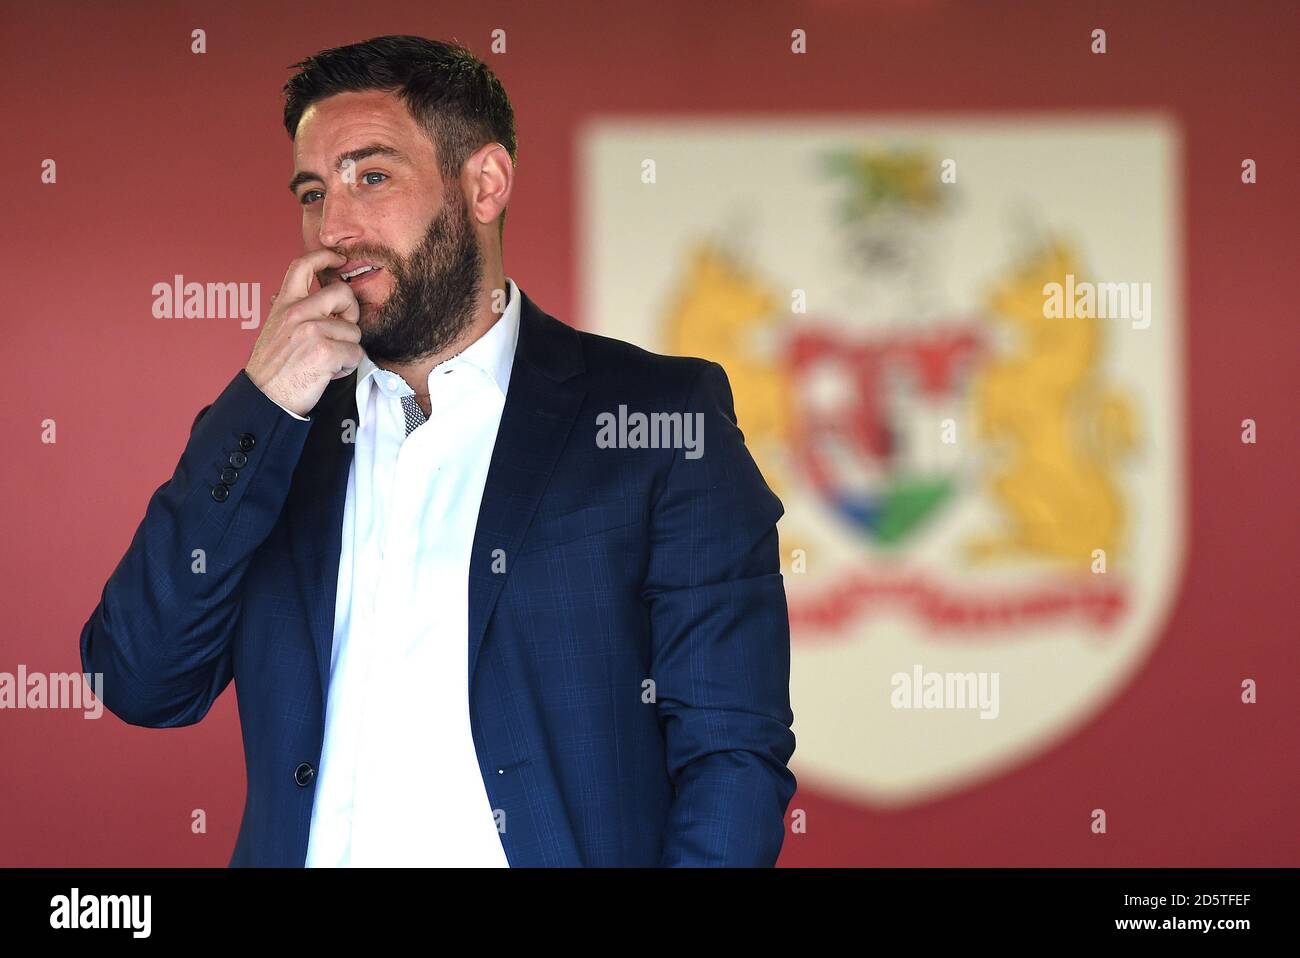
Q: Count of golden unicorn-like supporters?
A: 2